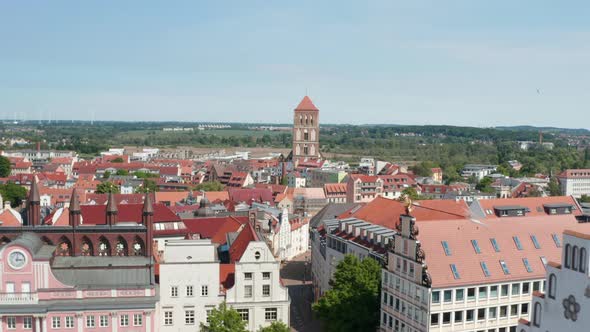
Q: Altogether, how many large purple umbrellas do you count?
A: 0